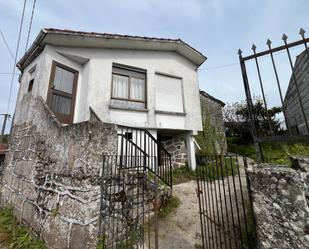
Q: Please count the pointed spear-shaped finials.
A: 5